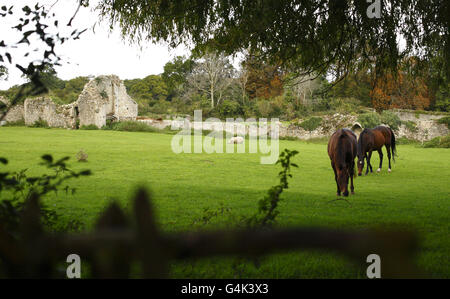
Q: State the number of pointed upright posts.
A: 3